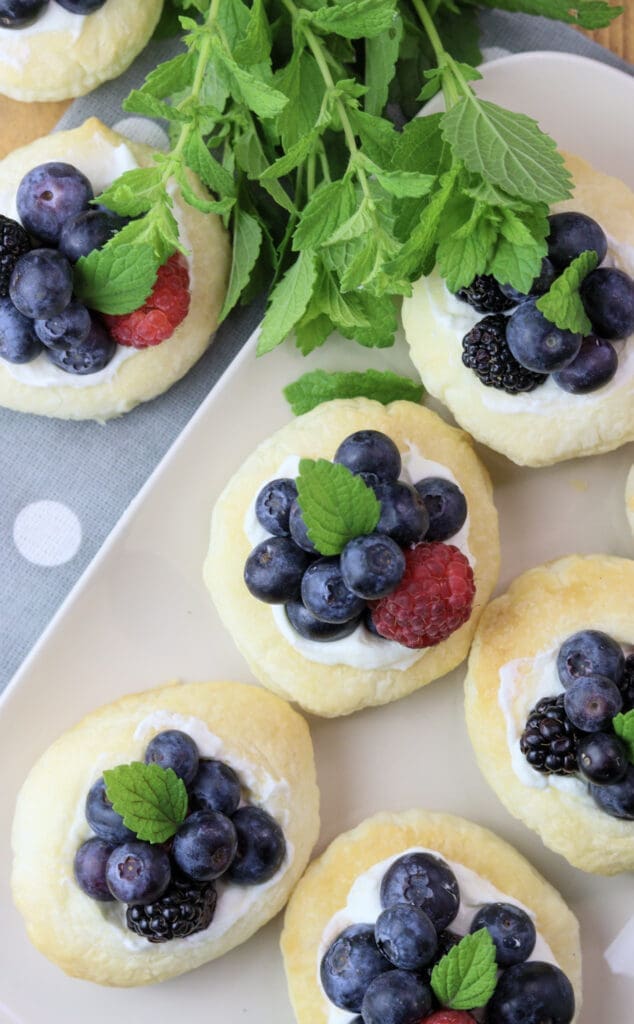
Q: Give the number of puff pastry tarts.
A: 7